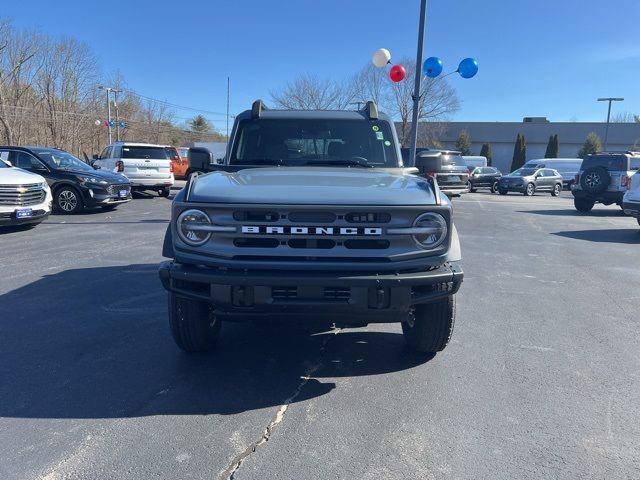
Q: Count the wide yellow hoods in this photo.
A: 0